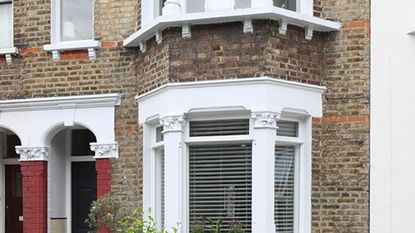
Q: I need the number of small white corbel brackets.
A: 9